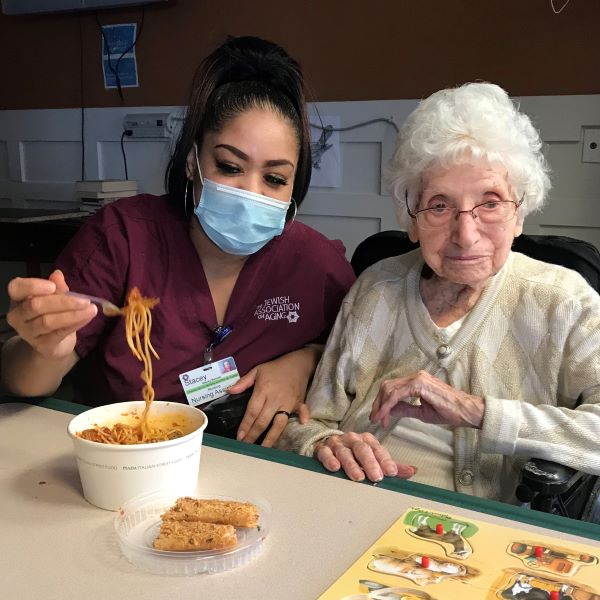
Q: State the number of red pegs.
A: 4